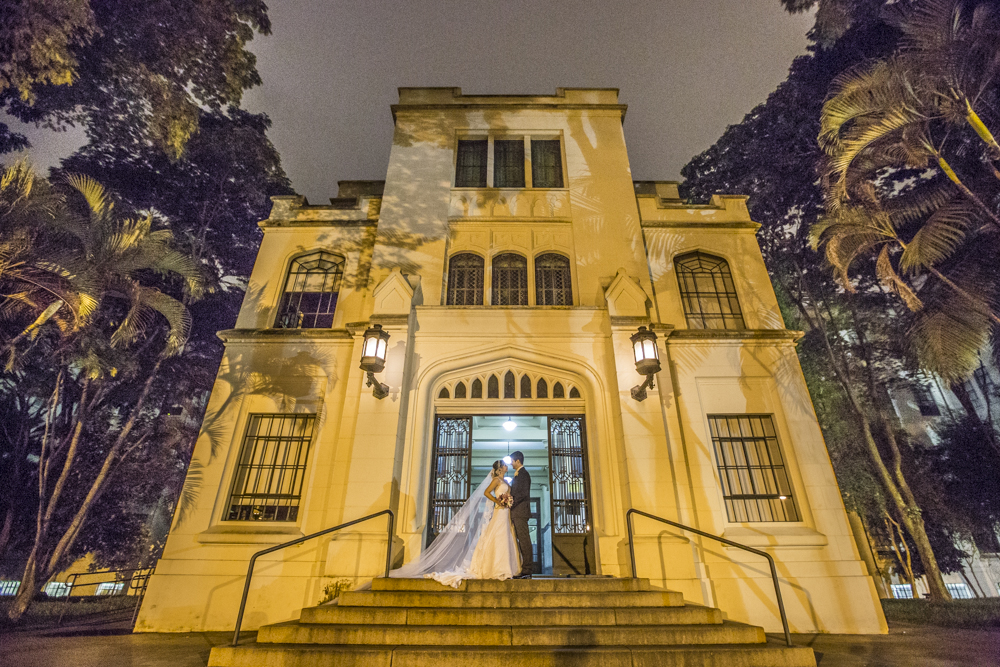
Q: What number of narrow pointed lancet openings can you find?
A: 9